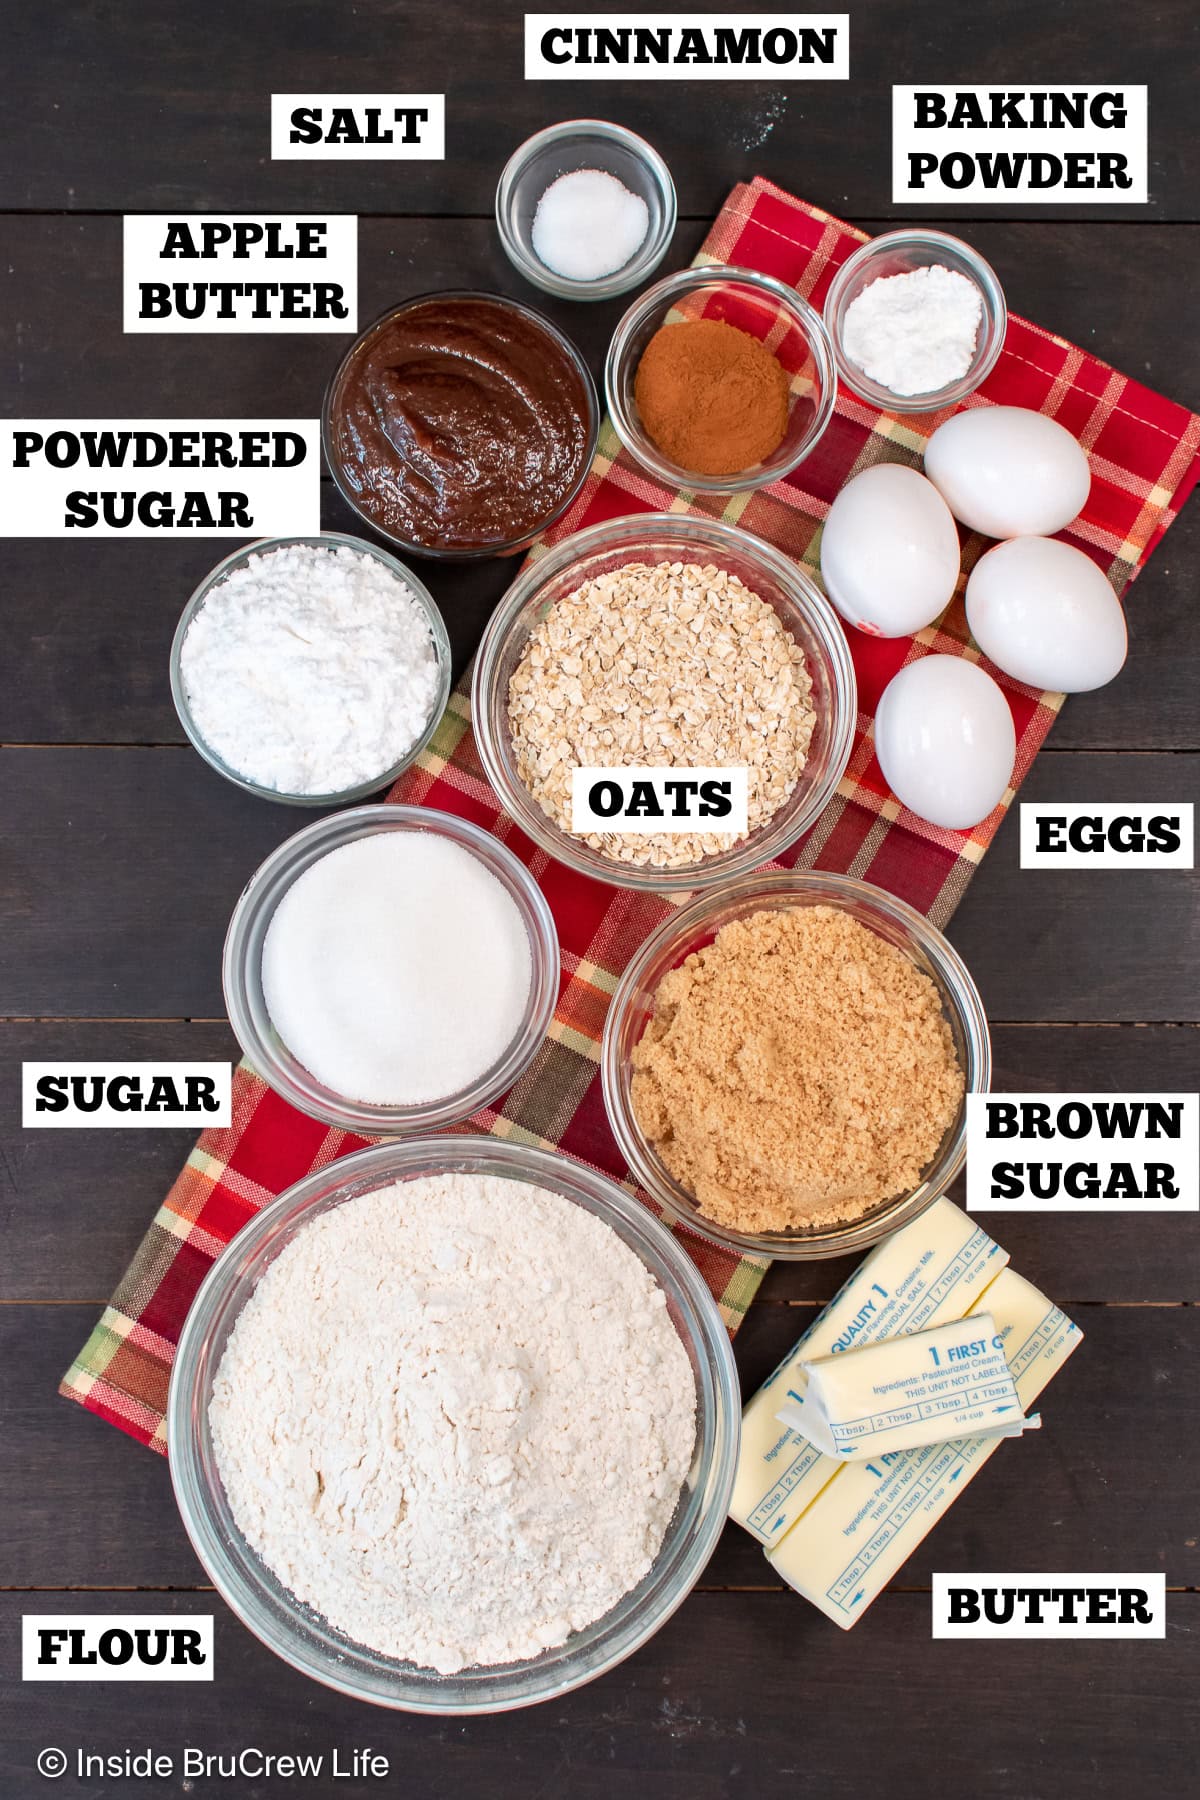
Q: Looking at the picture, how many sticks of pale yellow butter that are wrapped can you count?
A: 3